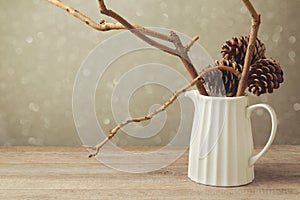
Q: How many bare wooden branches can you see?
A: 3